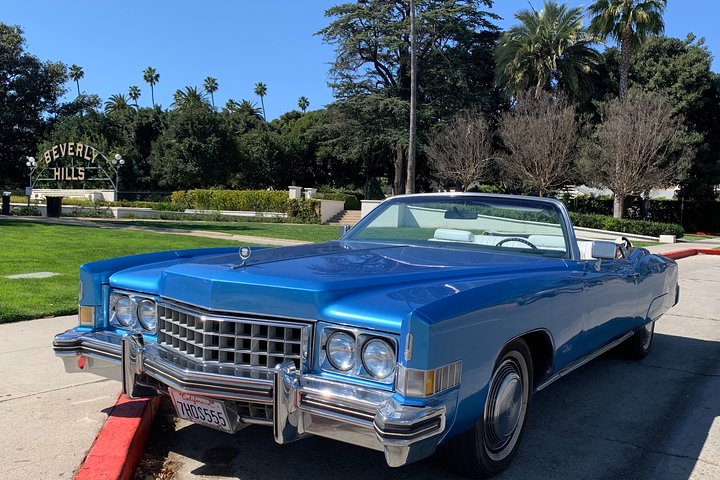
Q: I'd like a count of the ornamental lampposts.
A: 2